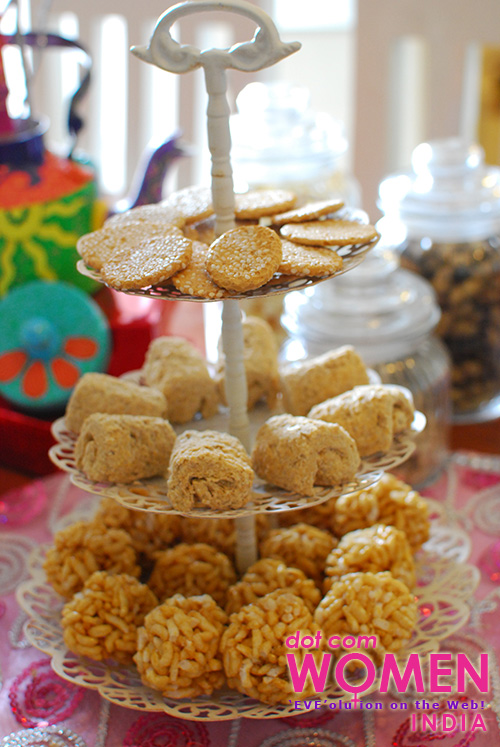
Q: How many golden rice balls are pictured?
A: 13